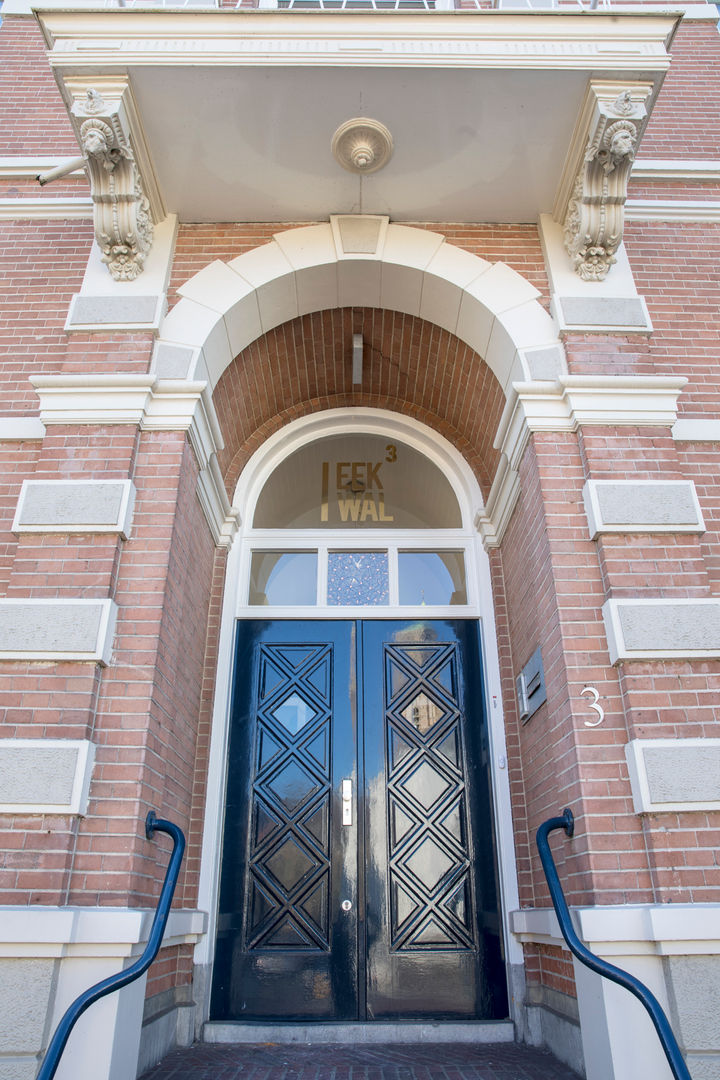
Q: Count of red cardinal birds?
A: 0